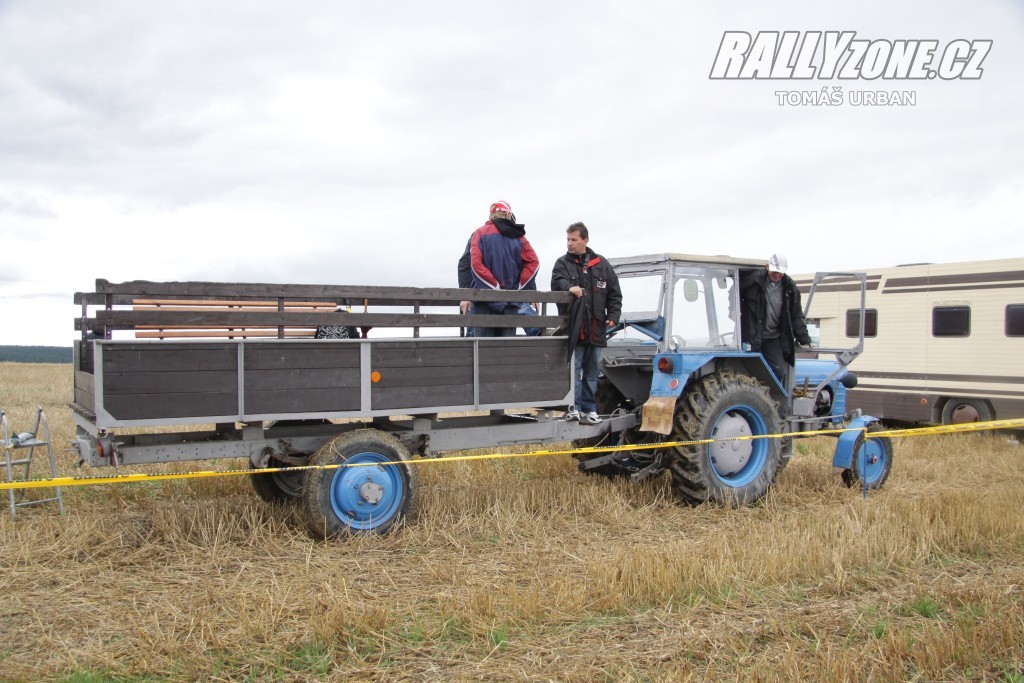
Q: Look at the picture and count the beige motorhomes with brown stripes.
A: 1